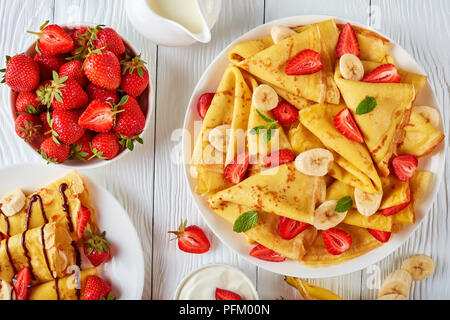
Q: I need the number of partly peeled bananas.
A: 1